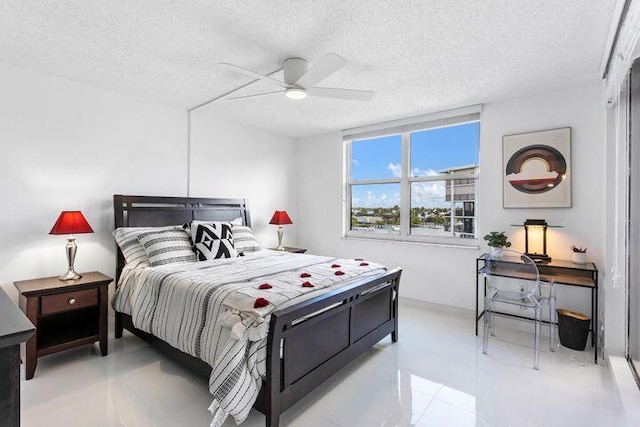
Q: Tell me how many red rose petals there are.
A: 8